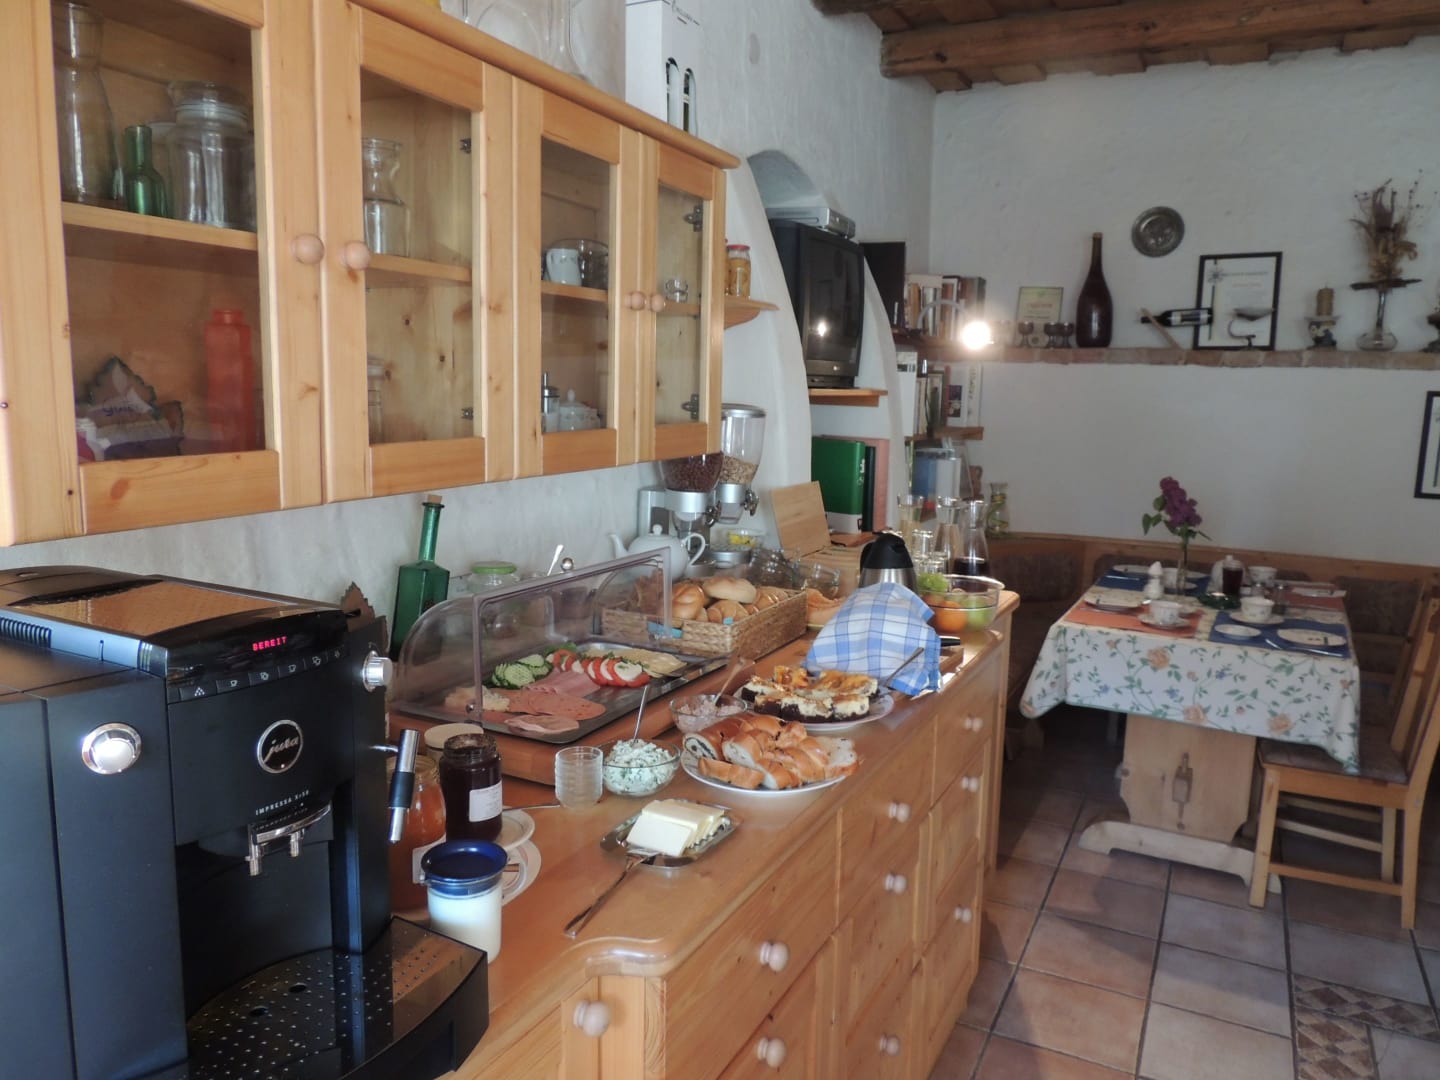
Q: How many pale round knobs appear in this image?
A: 13